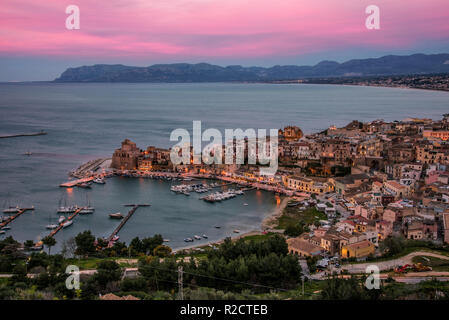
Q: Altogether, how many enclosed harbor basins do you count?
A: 1